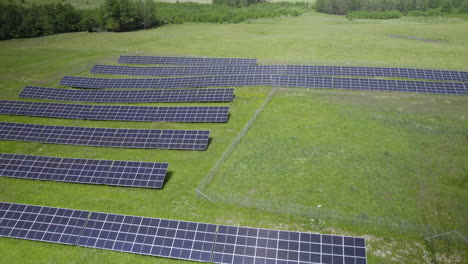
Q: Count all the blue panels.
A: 8